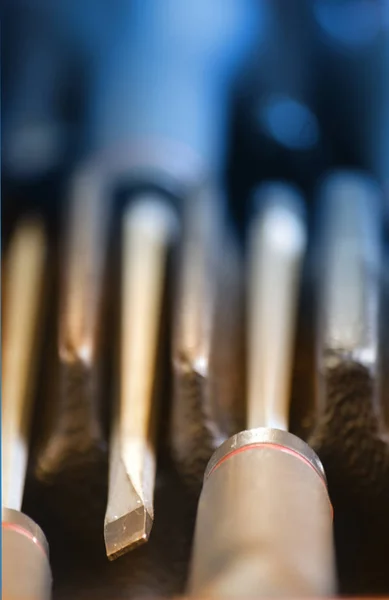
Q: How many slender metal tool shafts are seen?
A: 3